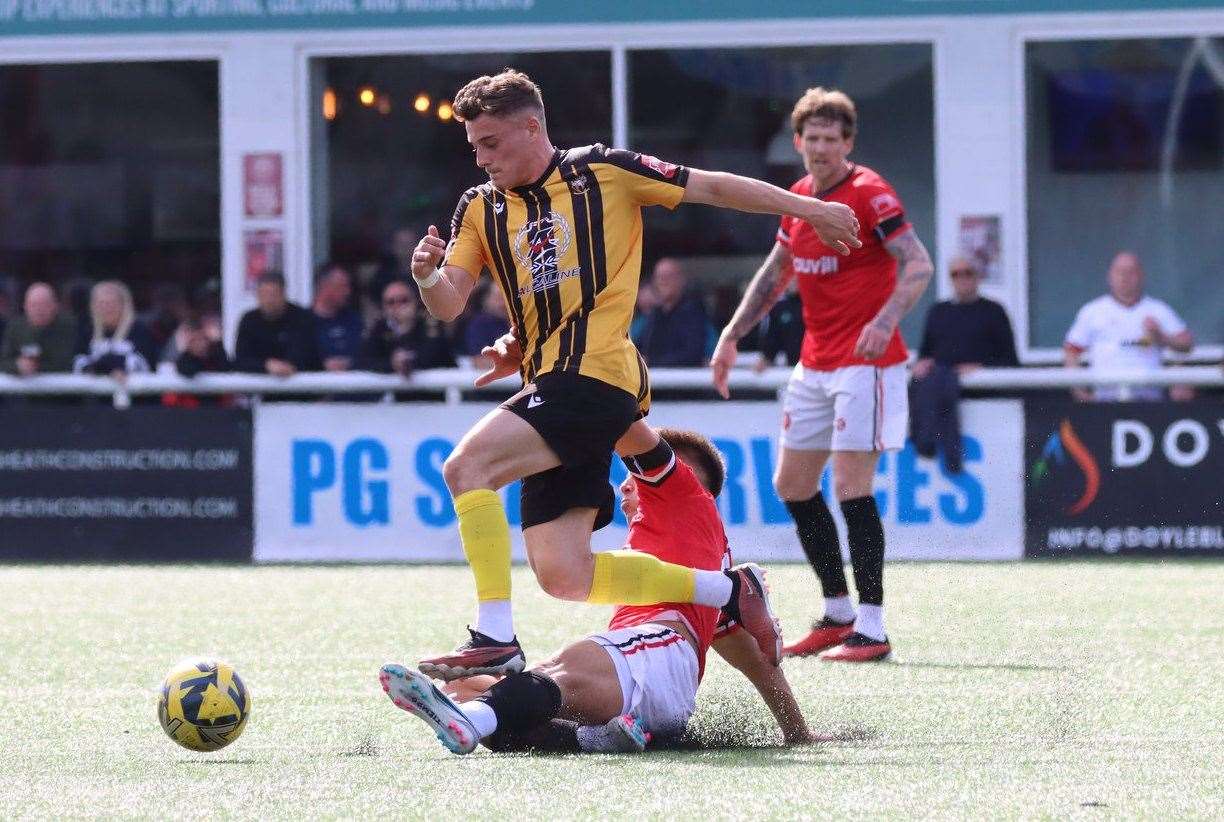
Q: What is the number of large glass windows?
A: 4